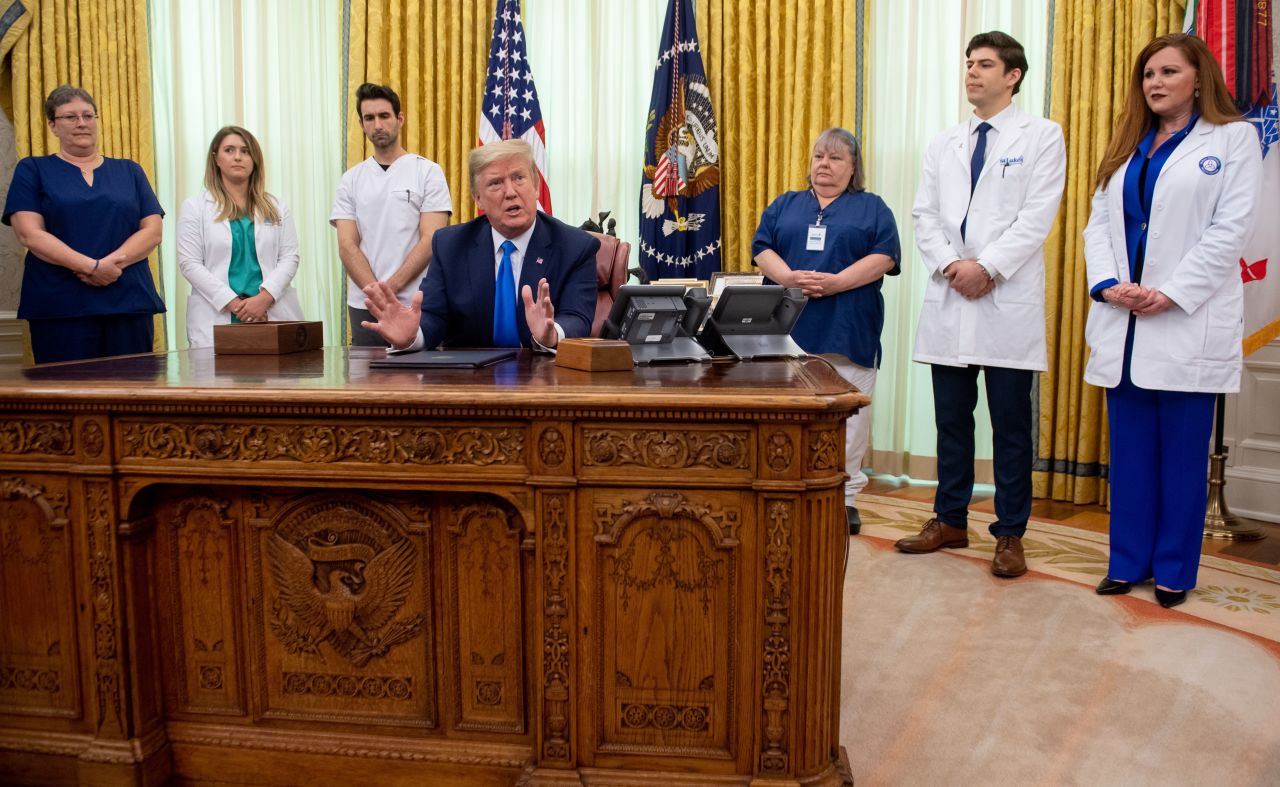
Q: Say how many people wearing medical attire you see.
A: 6